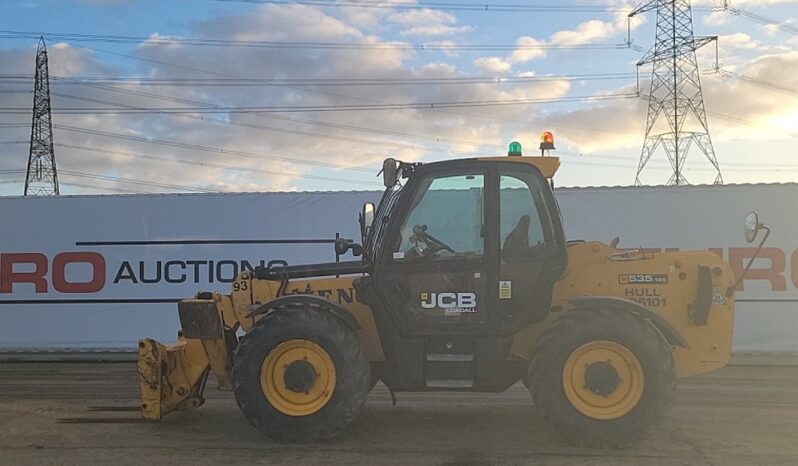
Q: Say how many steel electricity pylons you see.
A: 2